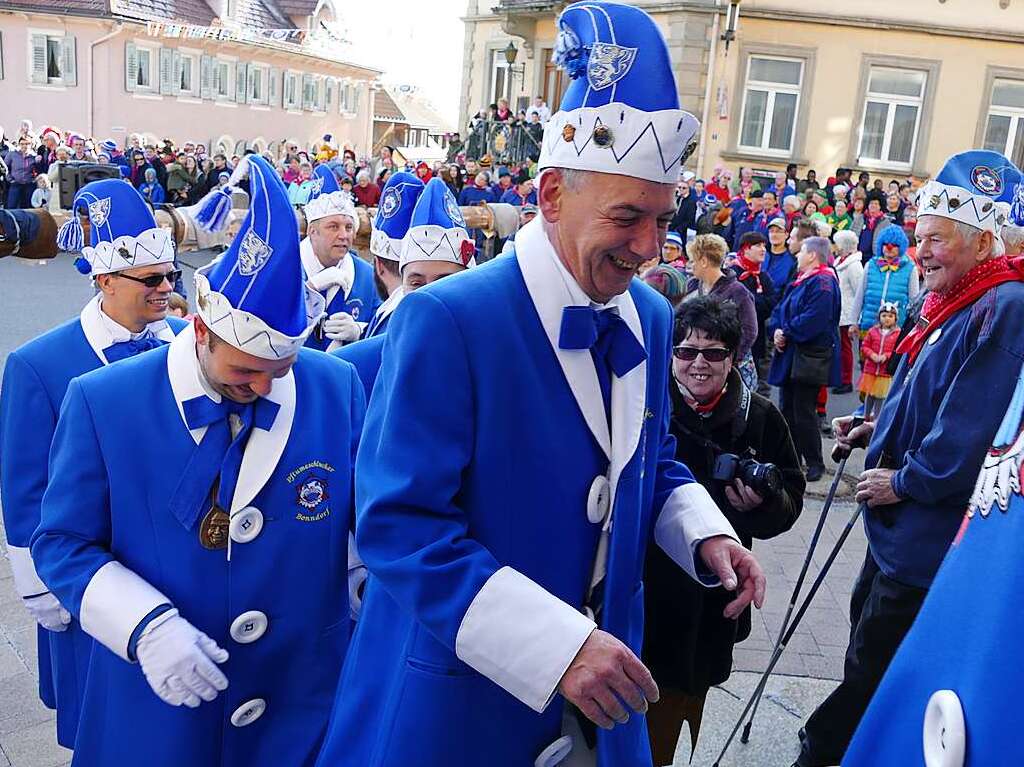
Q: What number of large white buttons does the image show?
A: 6